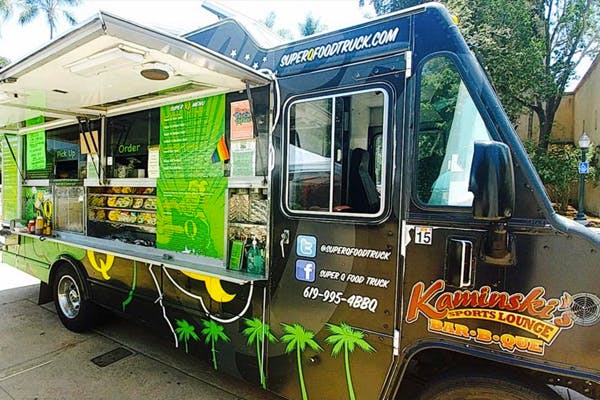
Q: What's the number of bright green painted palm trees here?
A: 5